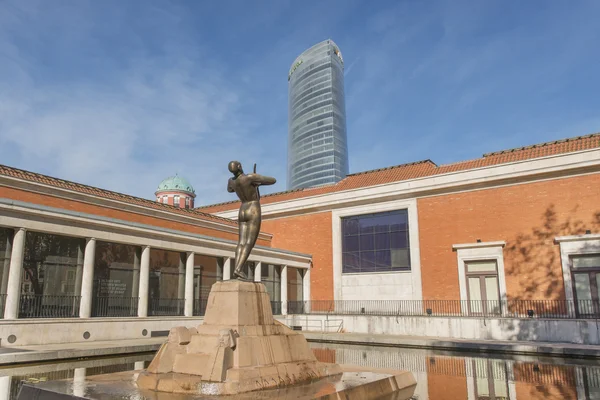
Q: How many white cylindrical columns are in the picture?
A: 8